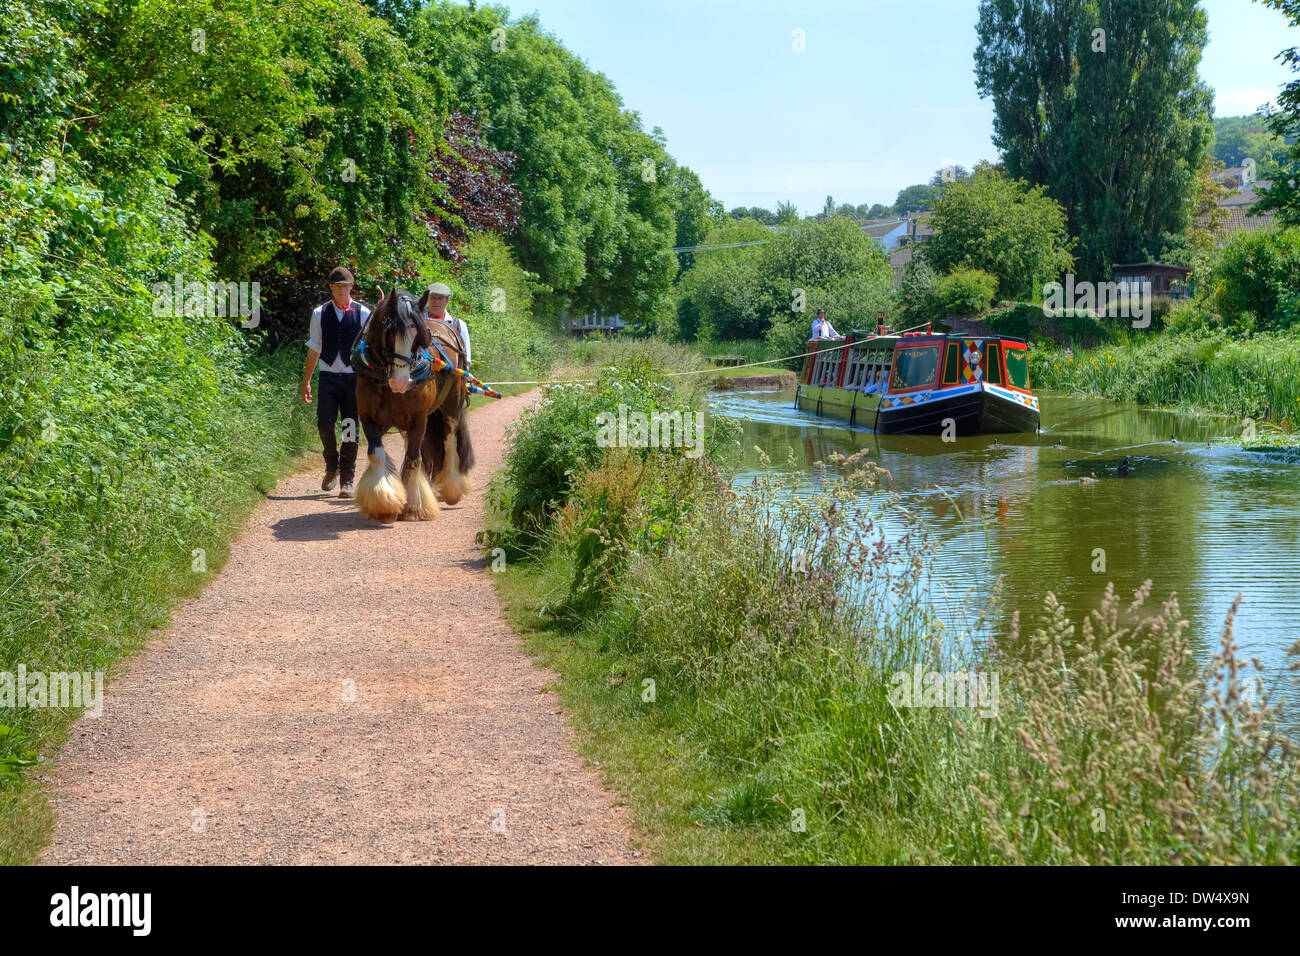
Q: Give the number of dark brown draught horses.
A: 1